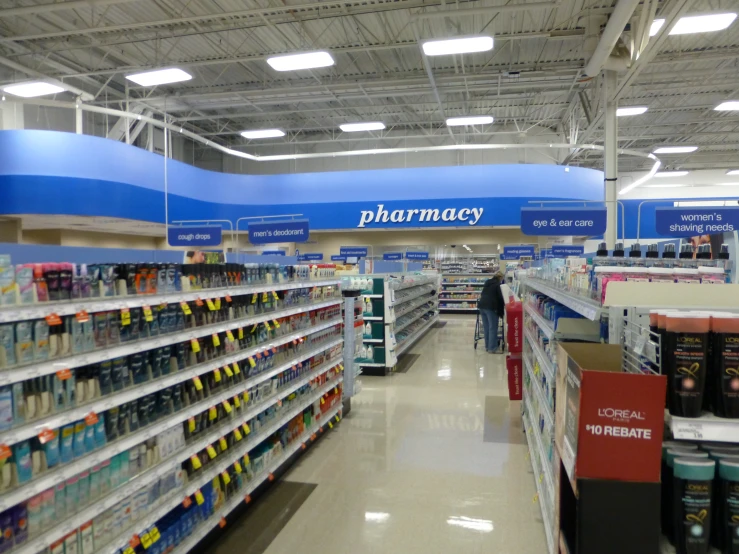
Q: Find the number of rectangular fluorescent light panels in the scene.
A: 13